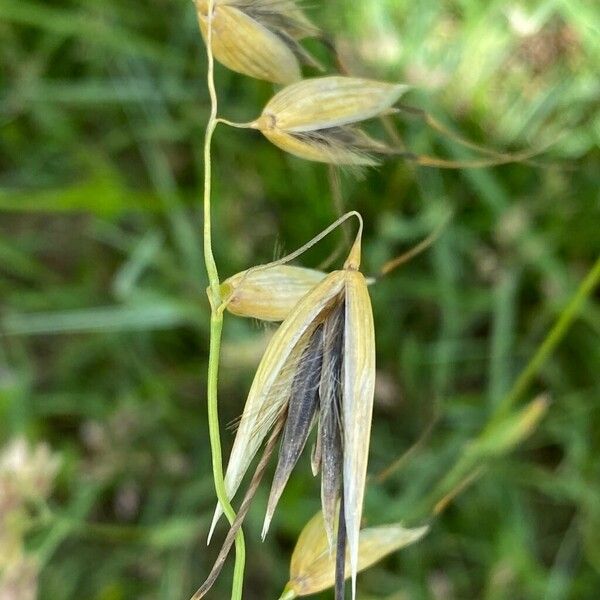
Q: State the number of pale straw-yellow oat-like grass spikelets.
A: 5